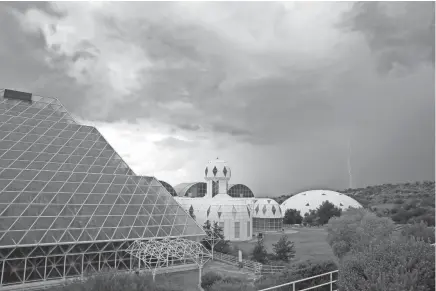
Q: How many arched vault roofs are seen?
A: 3